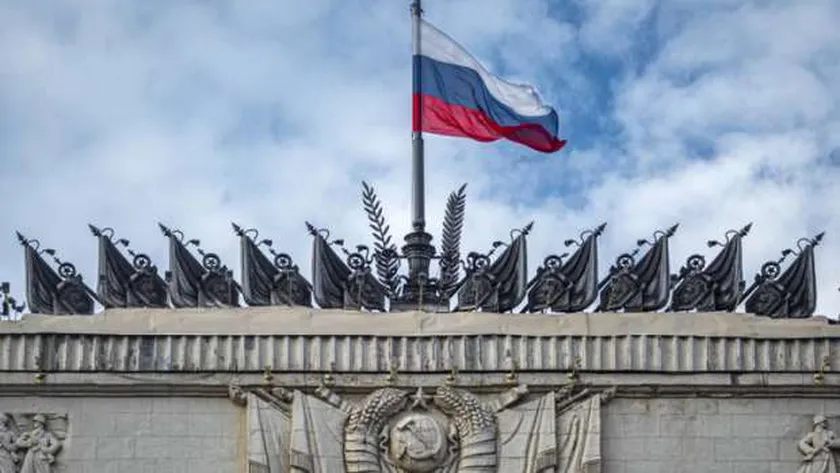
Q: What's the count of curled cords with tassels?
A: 10